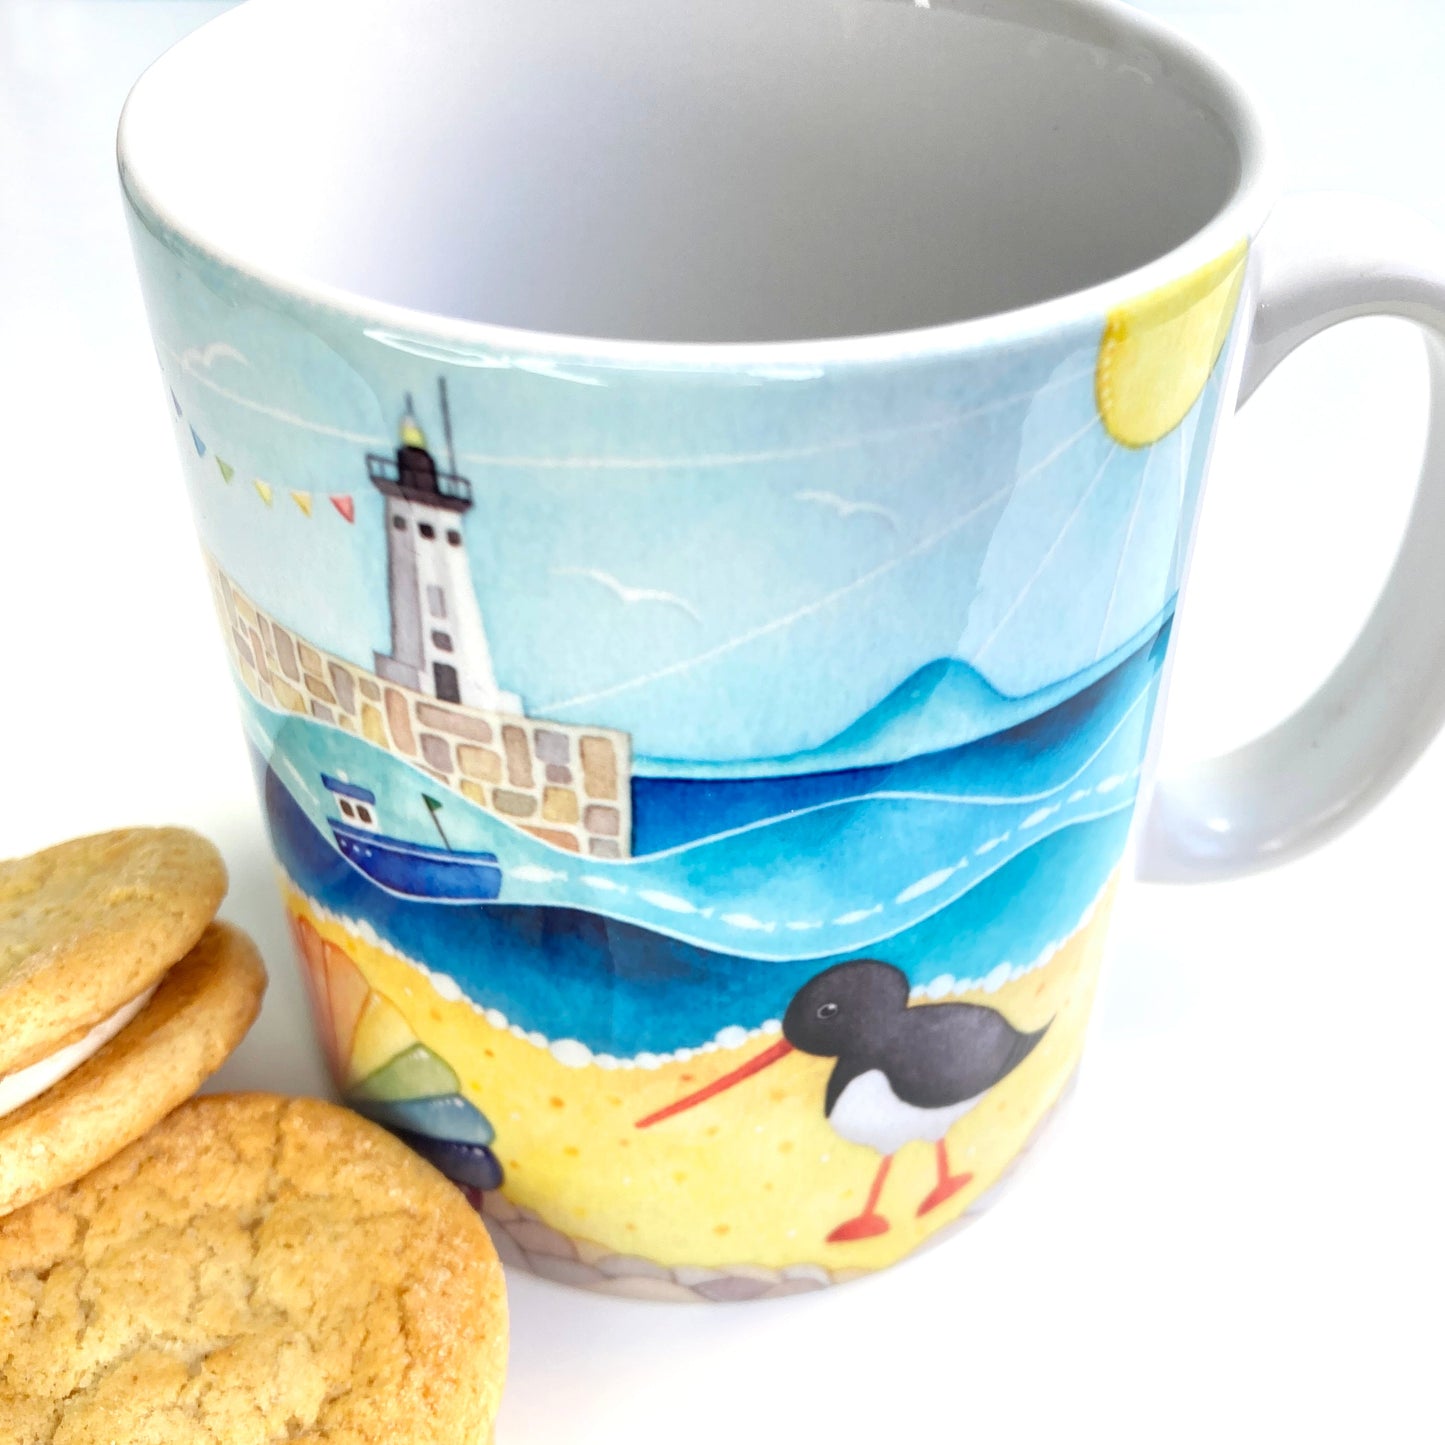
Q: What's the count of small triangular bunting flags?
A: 6